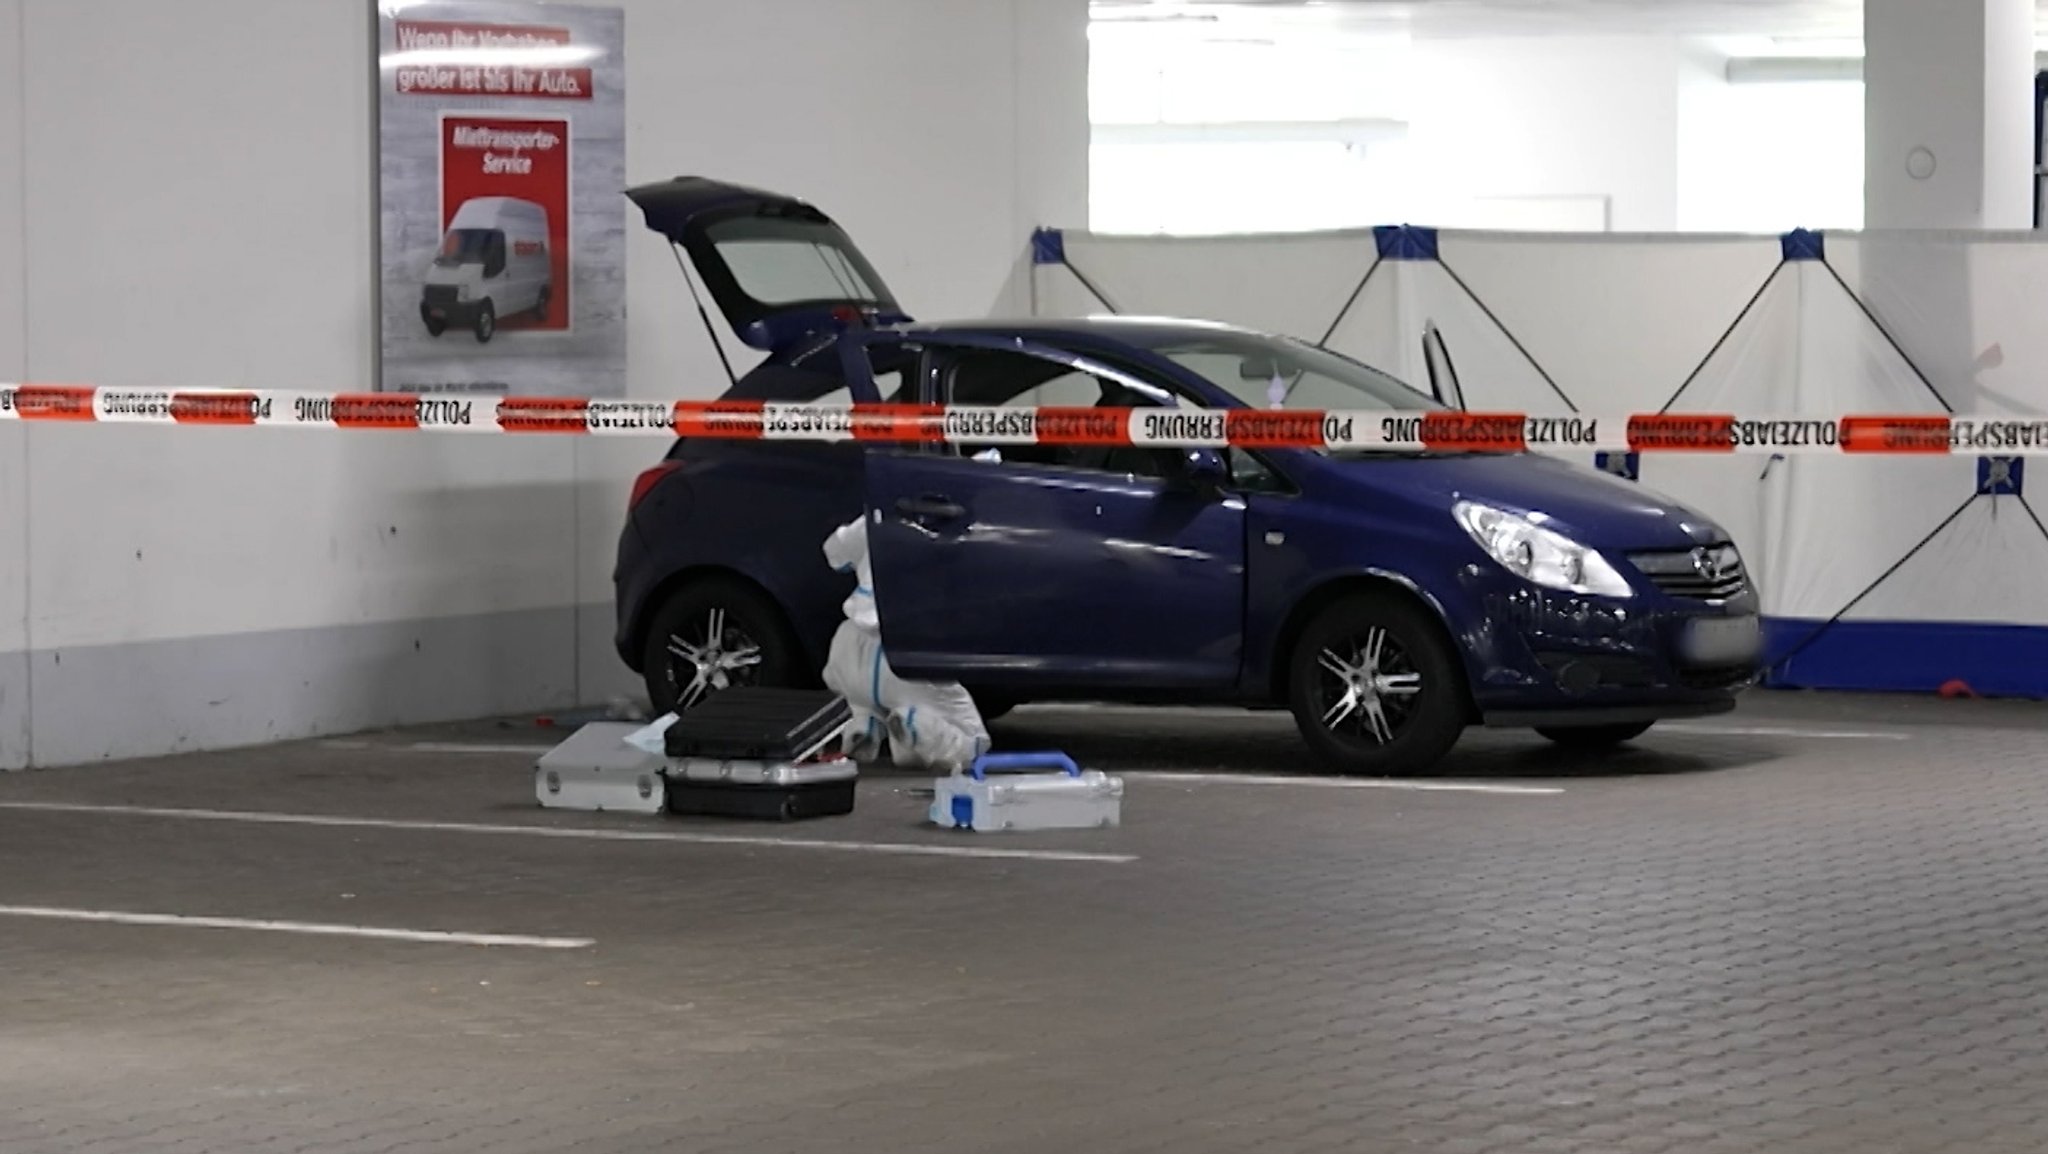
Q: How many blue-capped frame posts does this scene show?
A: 3